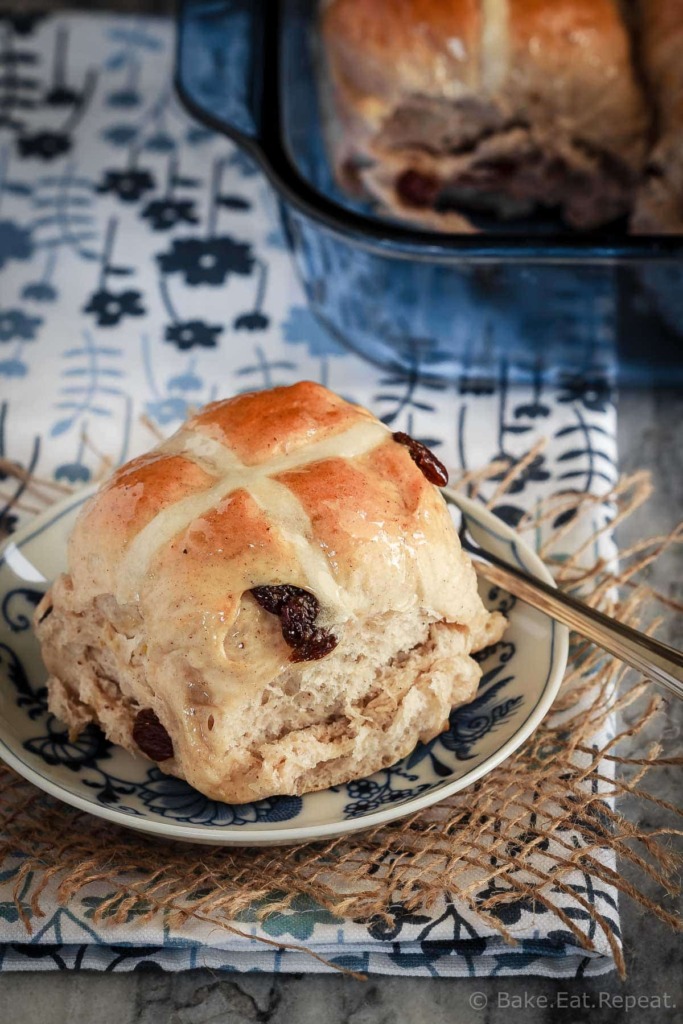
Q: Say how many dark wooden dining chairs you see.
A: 0